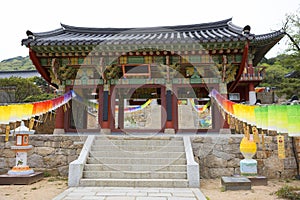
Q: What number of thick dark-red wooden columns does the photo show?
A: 4